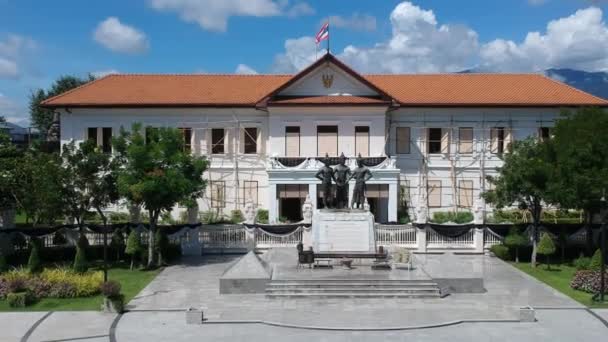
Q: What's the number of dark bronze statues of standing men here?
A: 3